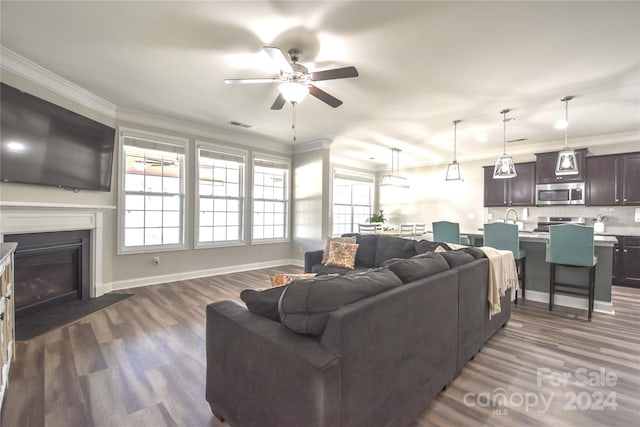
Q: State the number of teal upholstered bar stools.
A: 3